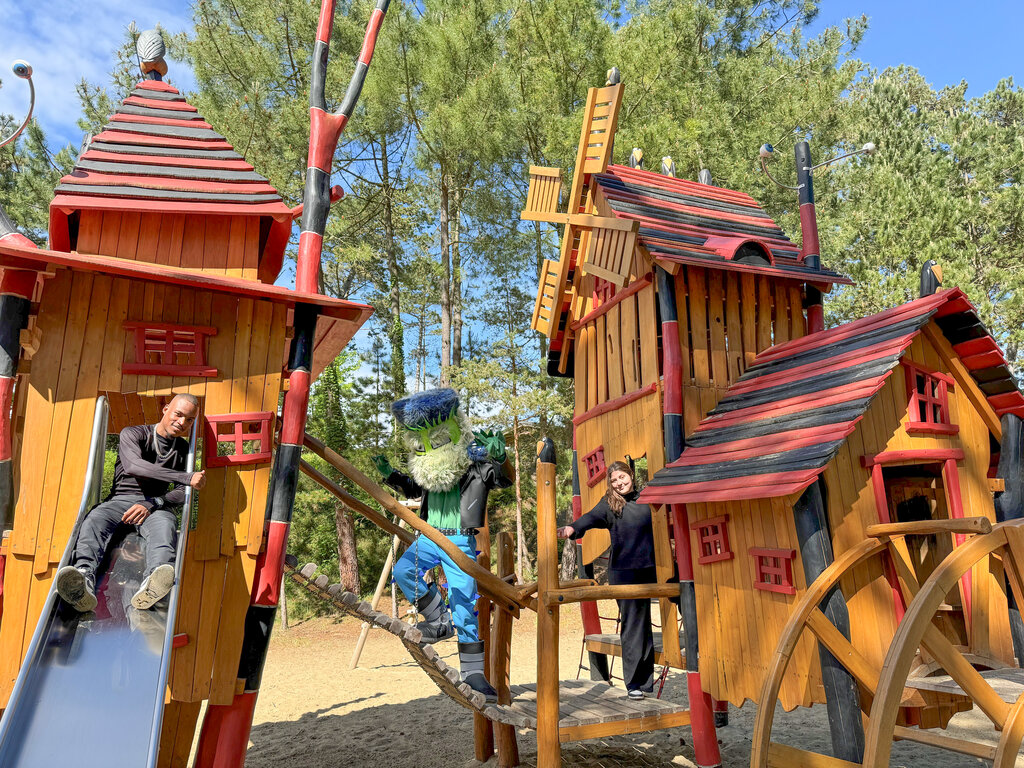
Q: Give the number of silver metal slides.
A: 1